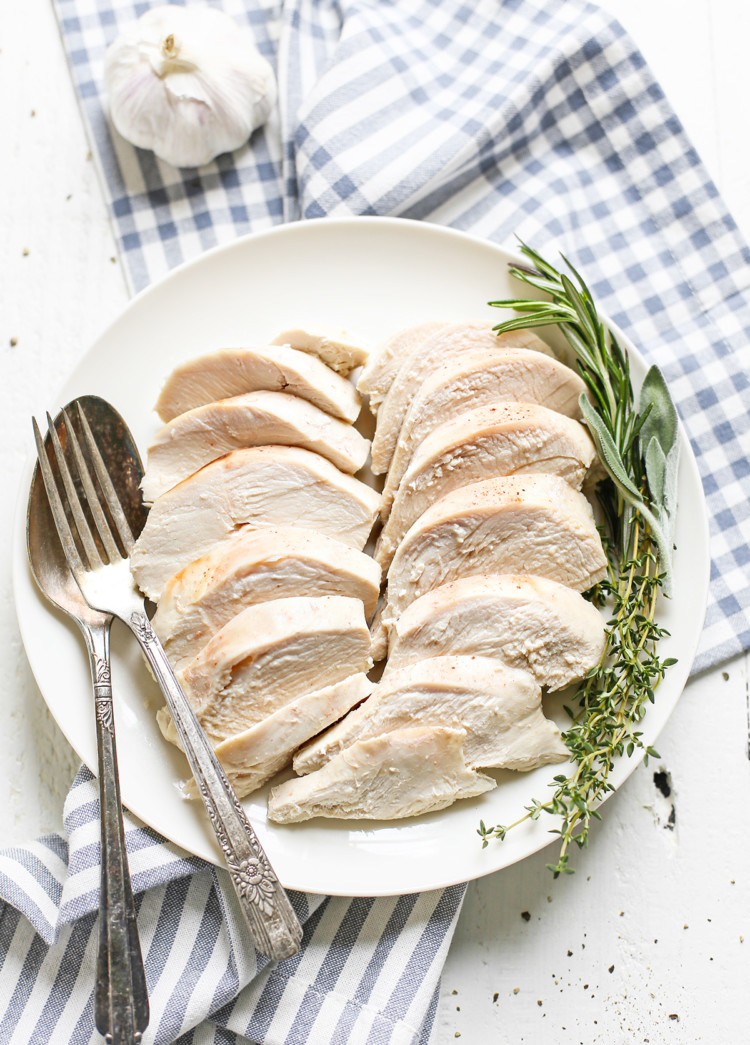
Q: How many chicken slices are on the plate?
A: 15